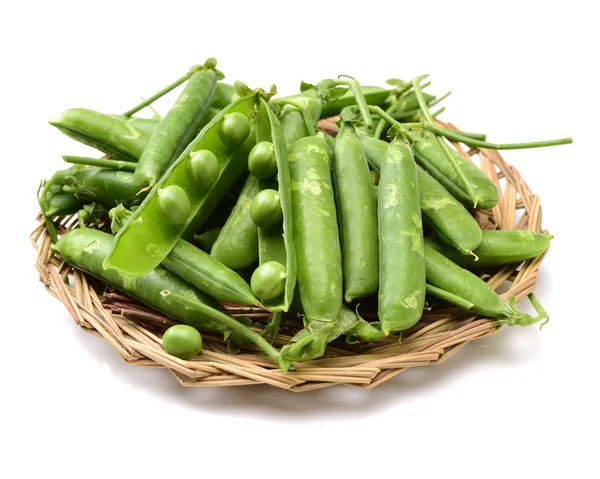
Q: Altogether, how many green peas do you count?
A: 7